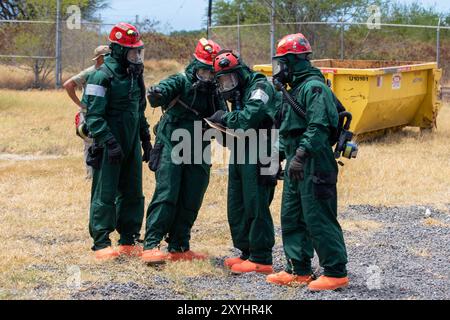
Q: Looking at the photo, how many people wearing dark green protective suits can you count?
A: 4